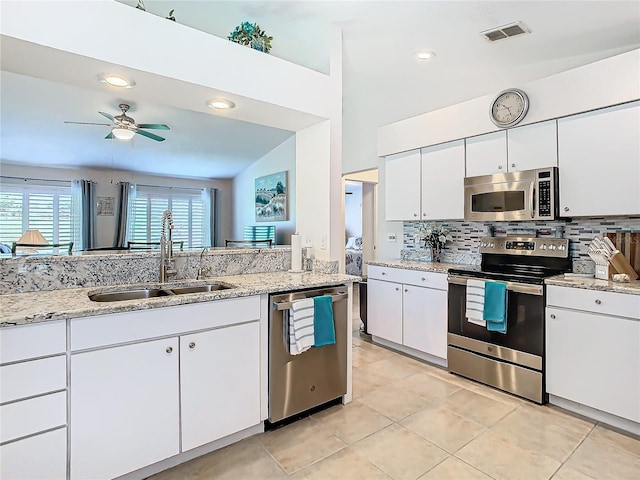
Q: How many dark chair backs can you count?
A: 3